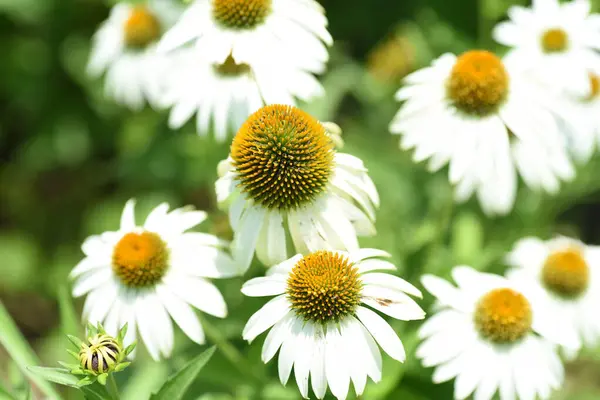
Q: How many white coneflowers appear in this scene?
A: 11